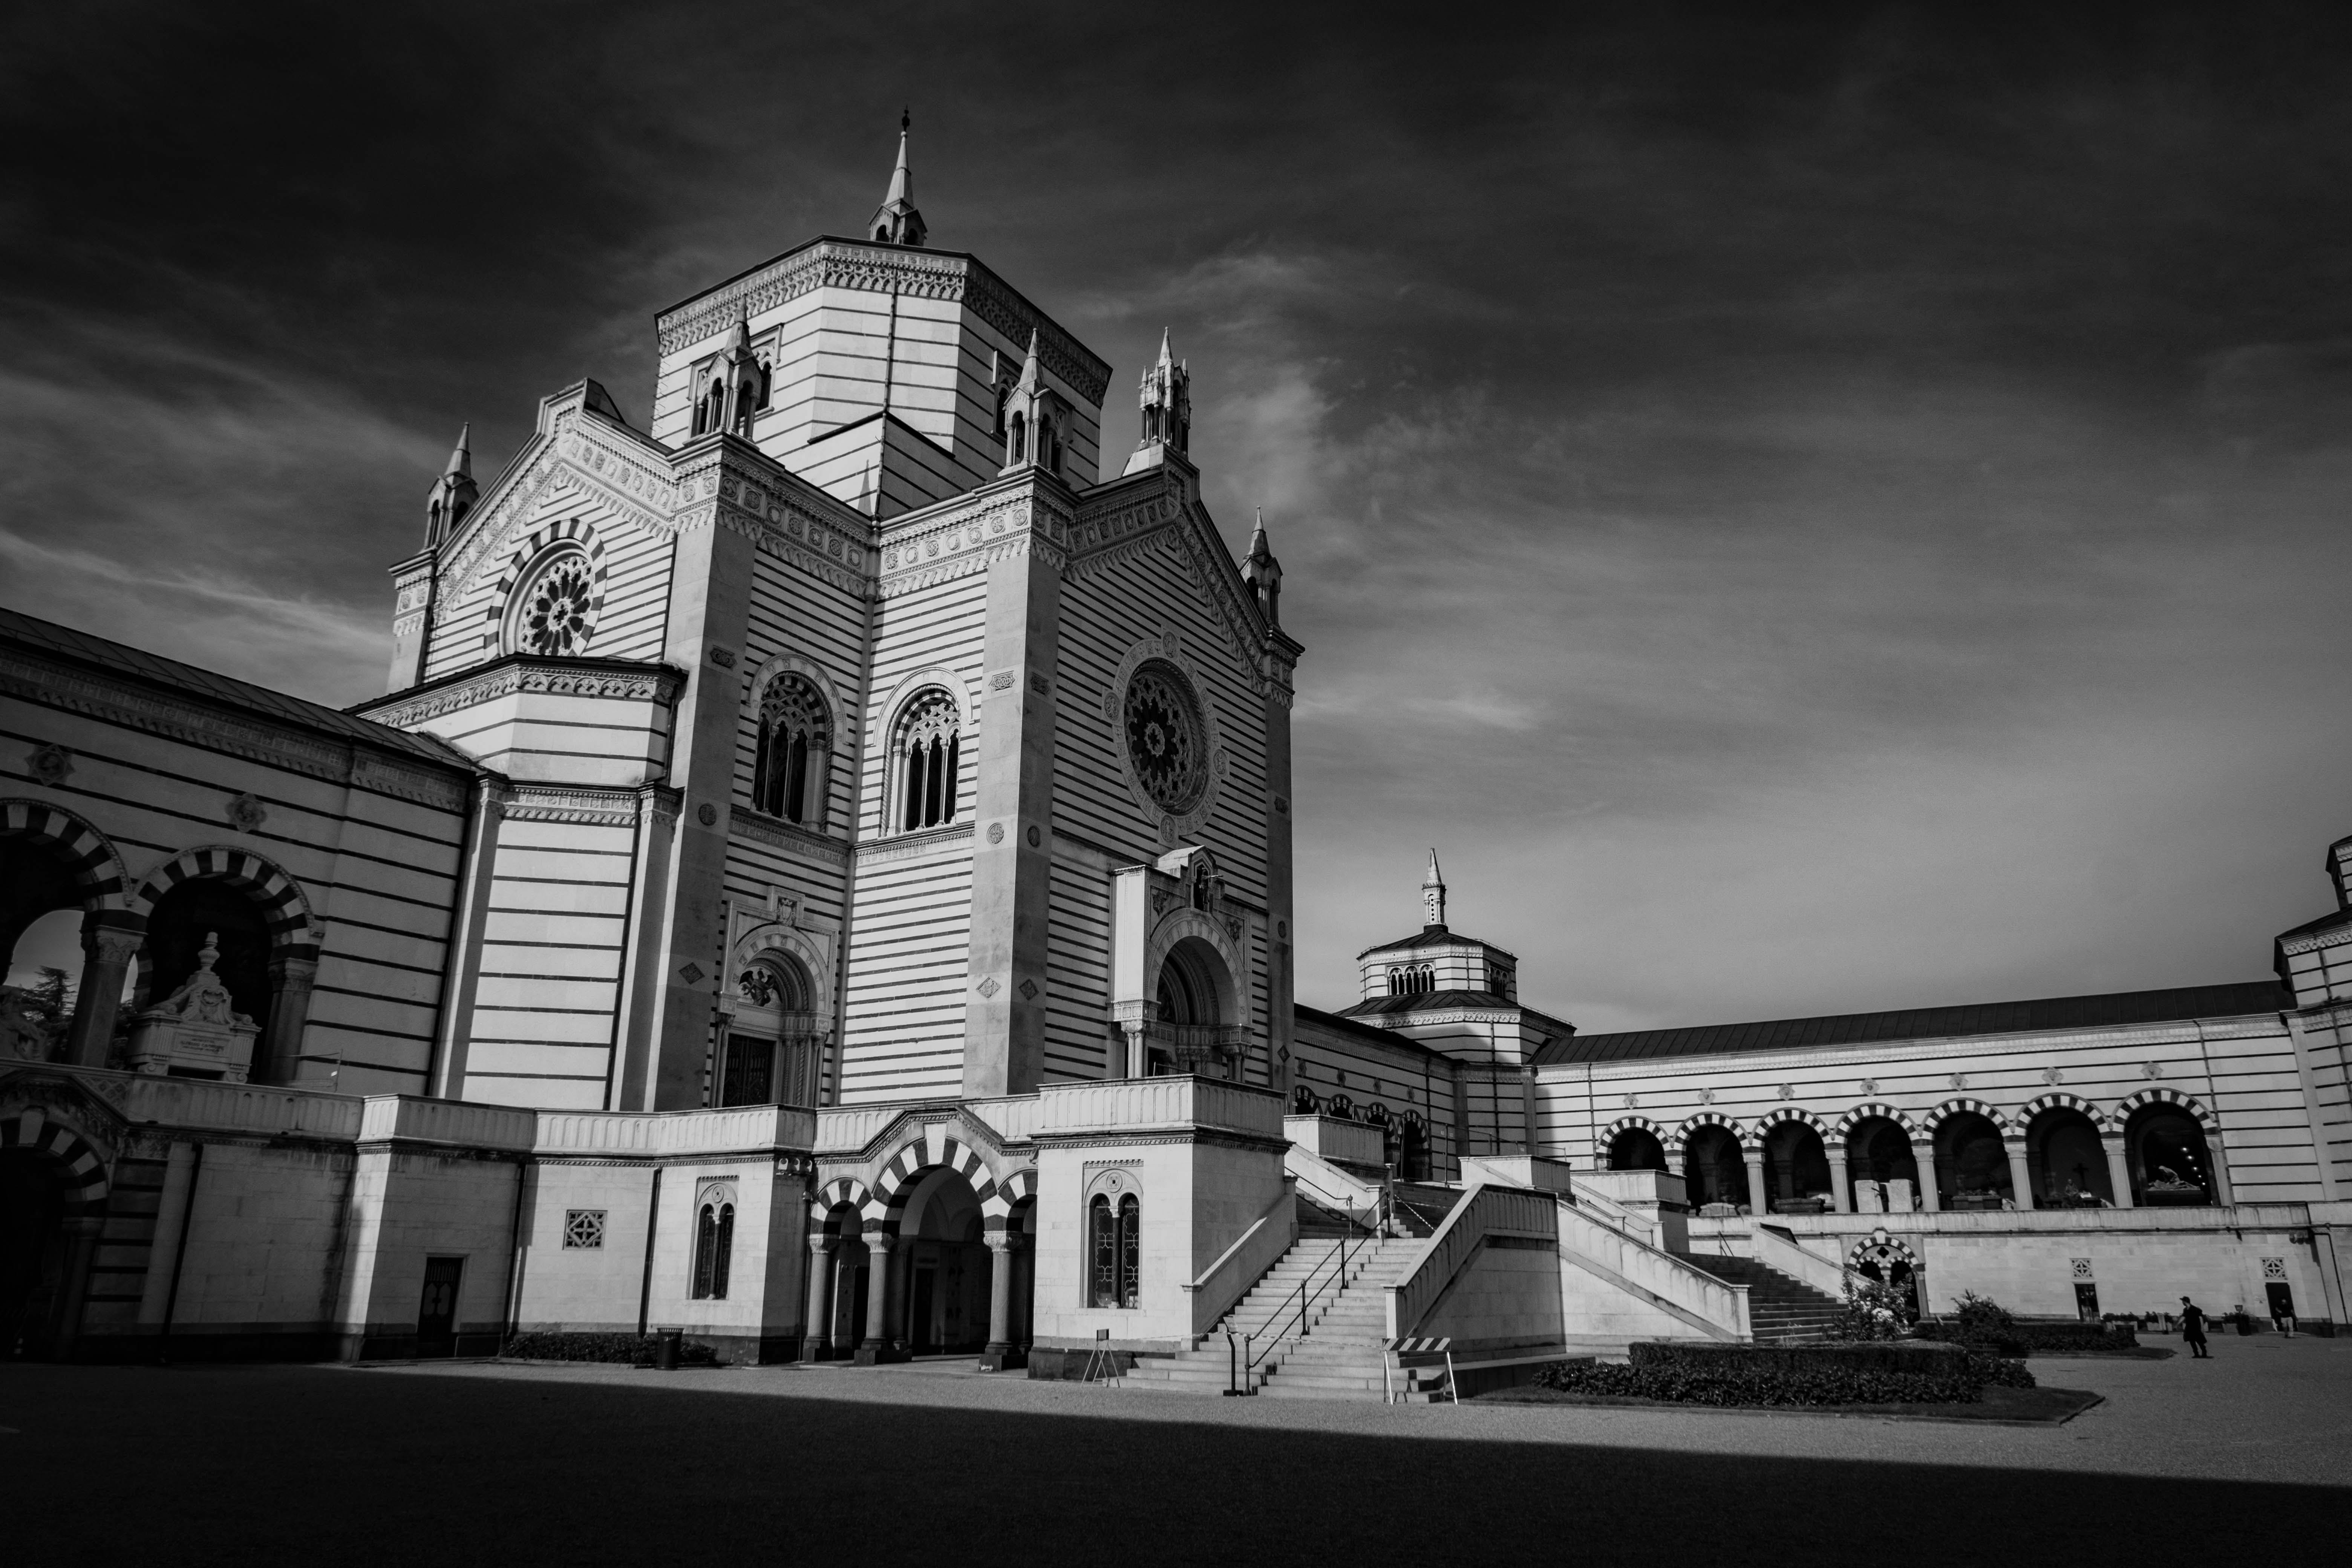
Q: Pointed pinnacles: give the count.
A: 7